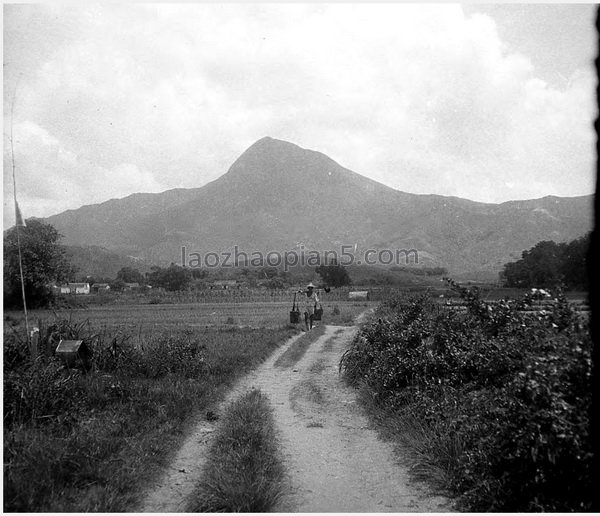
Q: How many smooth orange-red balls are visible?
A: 0